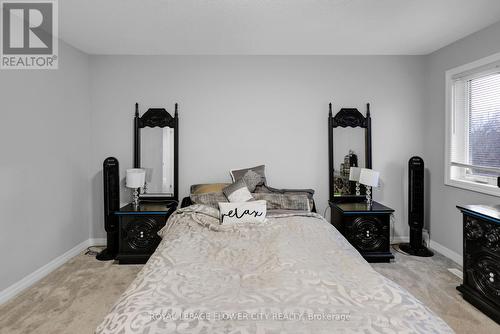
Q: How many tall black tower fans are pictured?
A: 2